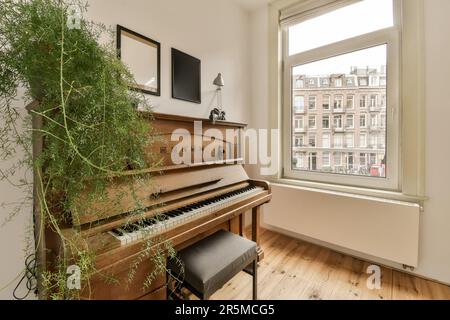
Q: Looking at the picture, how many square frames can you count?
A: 2